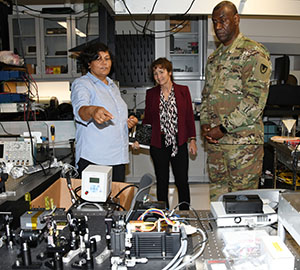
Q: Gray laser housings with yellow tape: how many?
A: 1